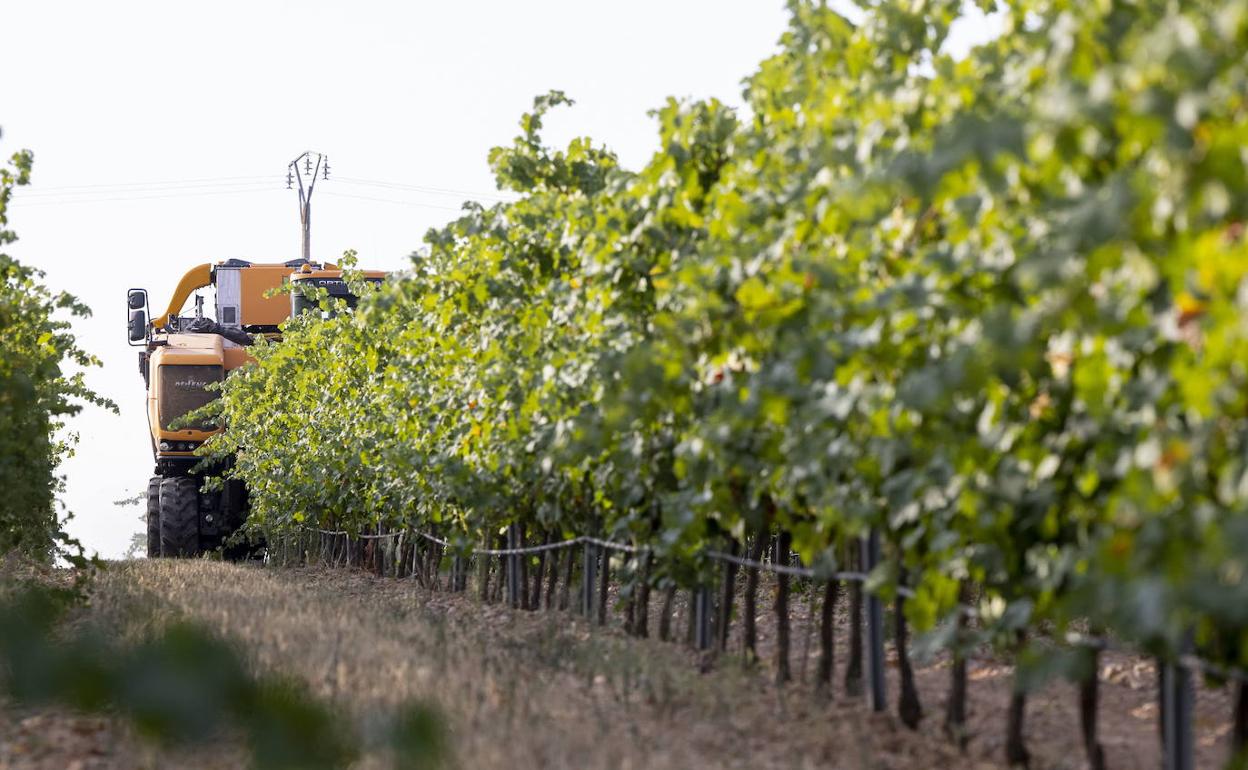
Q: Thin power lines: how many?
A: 3